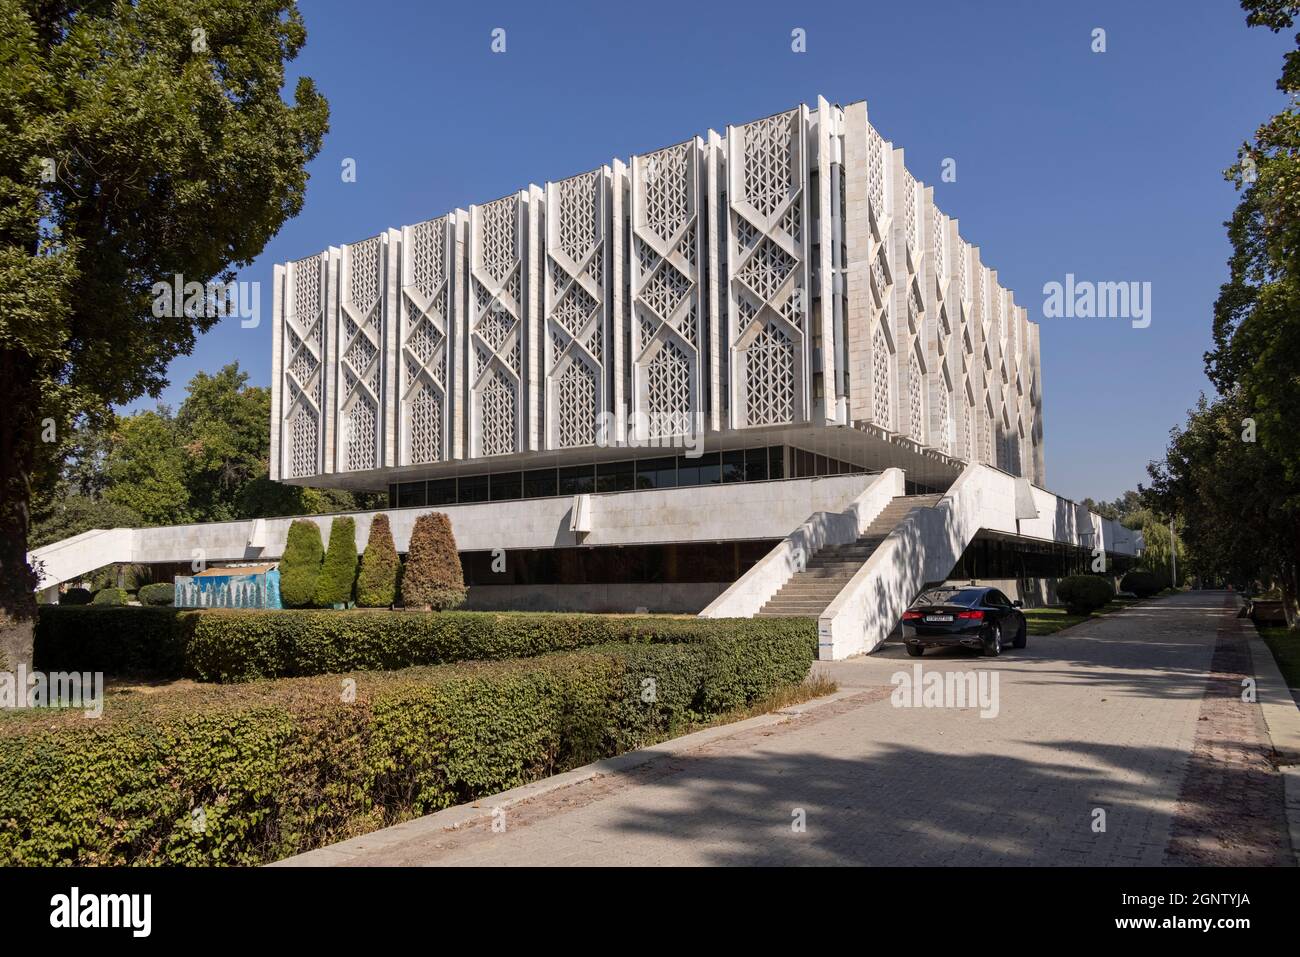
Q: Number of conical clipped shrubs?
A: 4